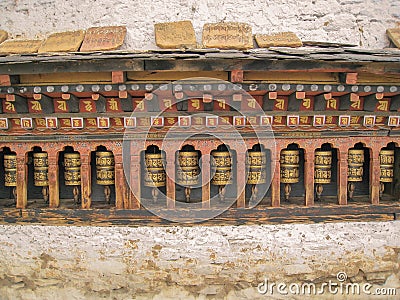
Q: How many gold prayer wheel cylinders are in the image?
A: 12